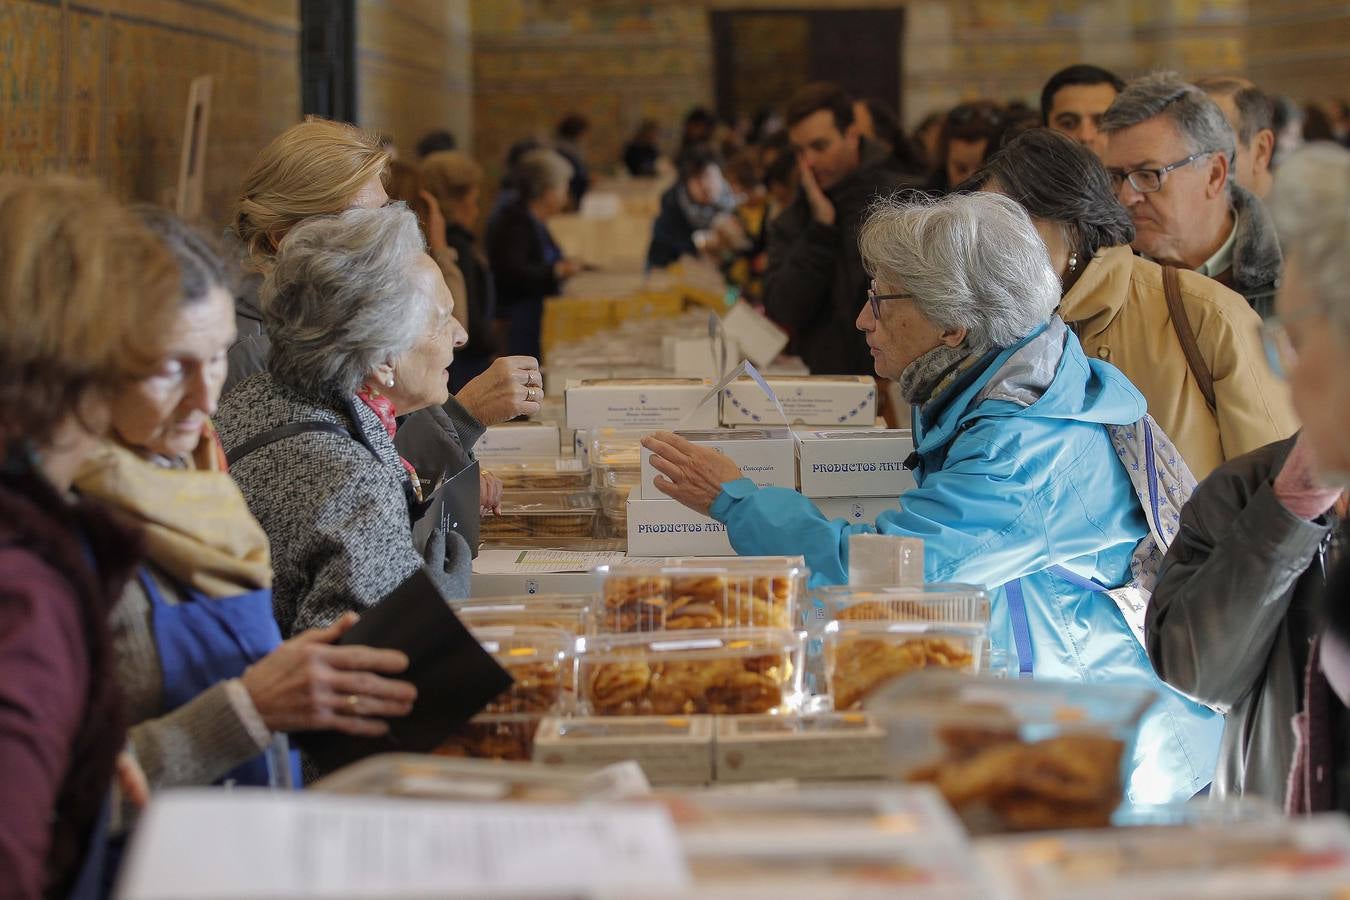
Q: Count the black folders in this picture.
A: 2